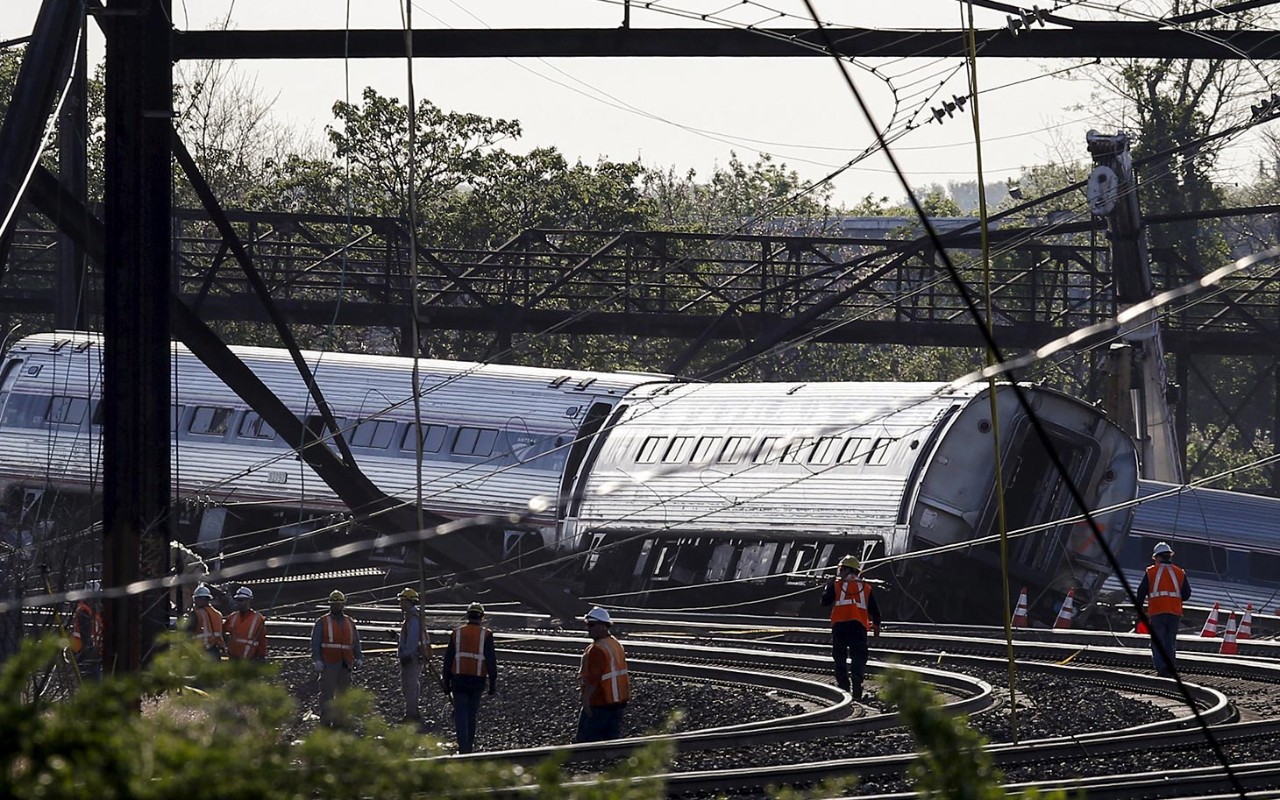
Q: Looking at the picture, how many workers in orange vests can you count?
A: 9